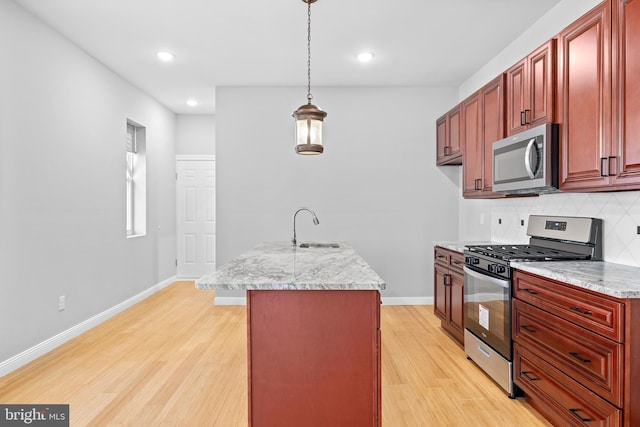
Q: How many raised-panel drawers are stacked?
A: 3